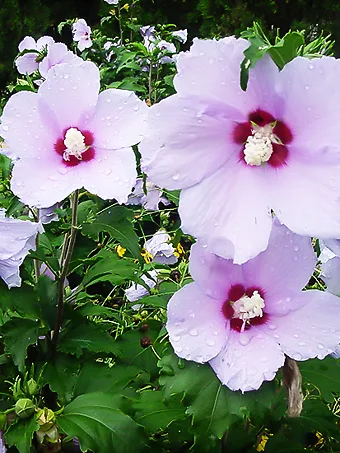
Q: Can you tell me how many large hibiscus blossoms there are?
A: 3